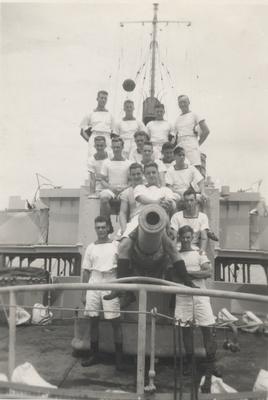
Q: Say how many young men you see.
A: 15